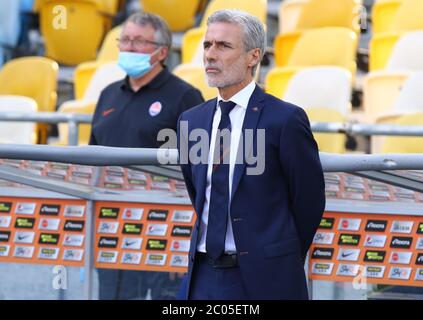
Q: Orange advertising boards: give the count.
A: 3